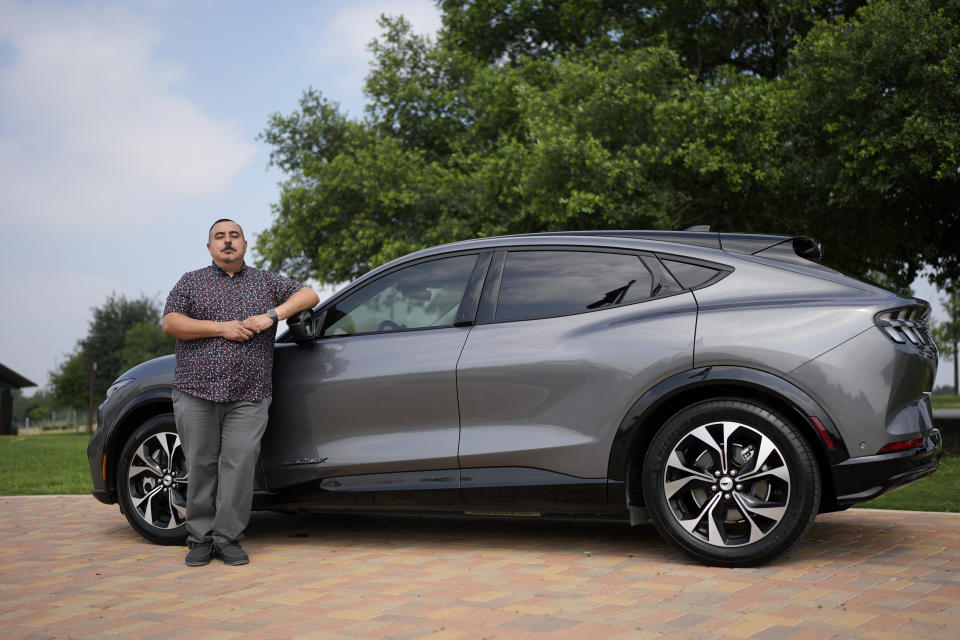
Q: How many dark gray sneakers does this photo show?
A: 2